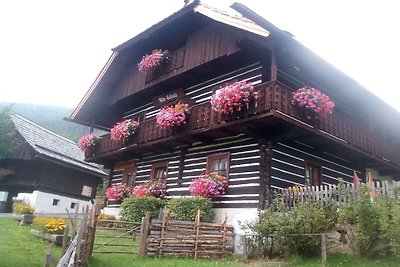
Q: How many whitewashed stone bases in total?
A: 2